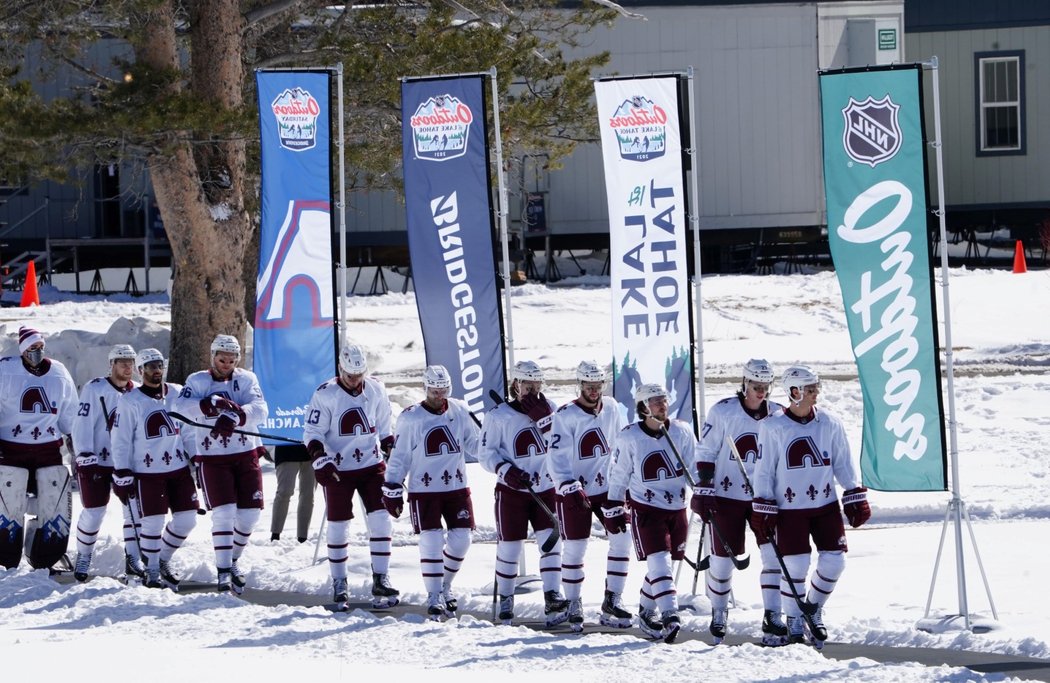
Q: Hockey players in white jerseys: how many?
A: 11